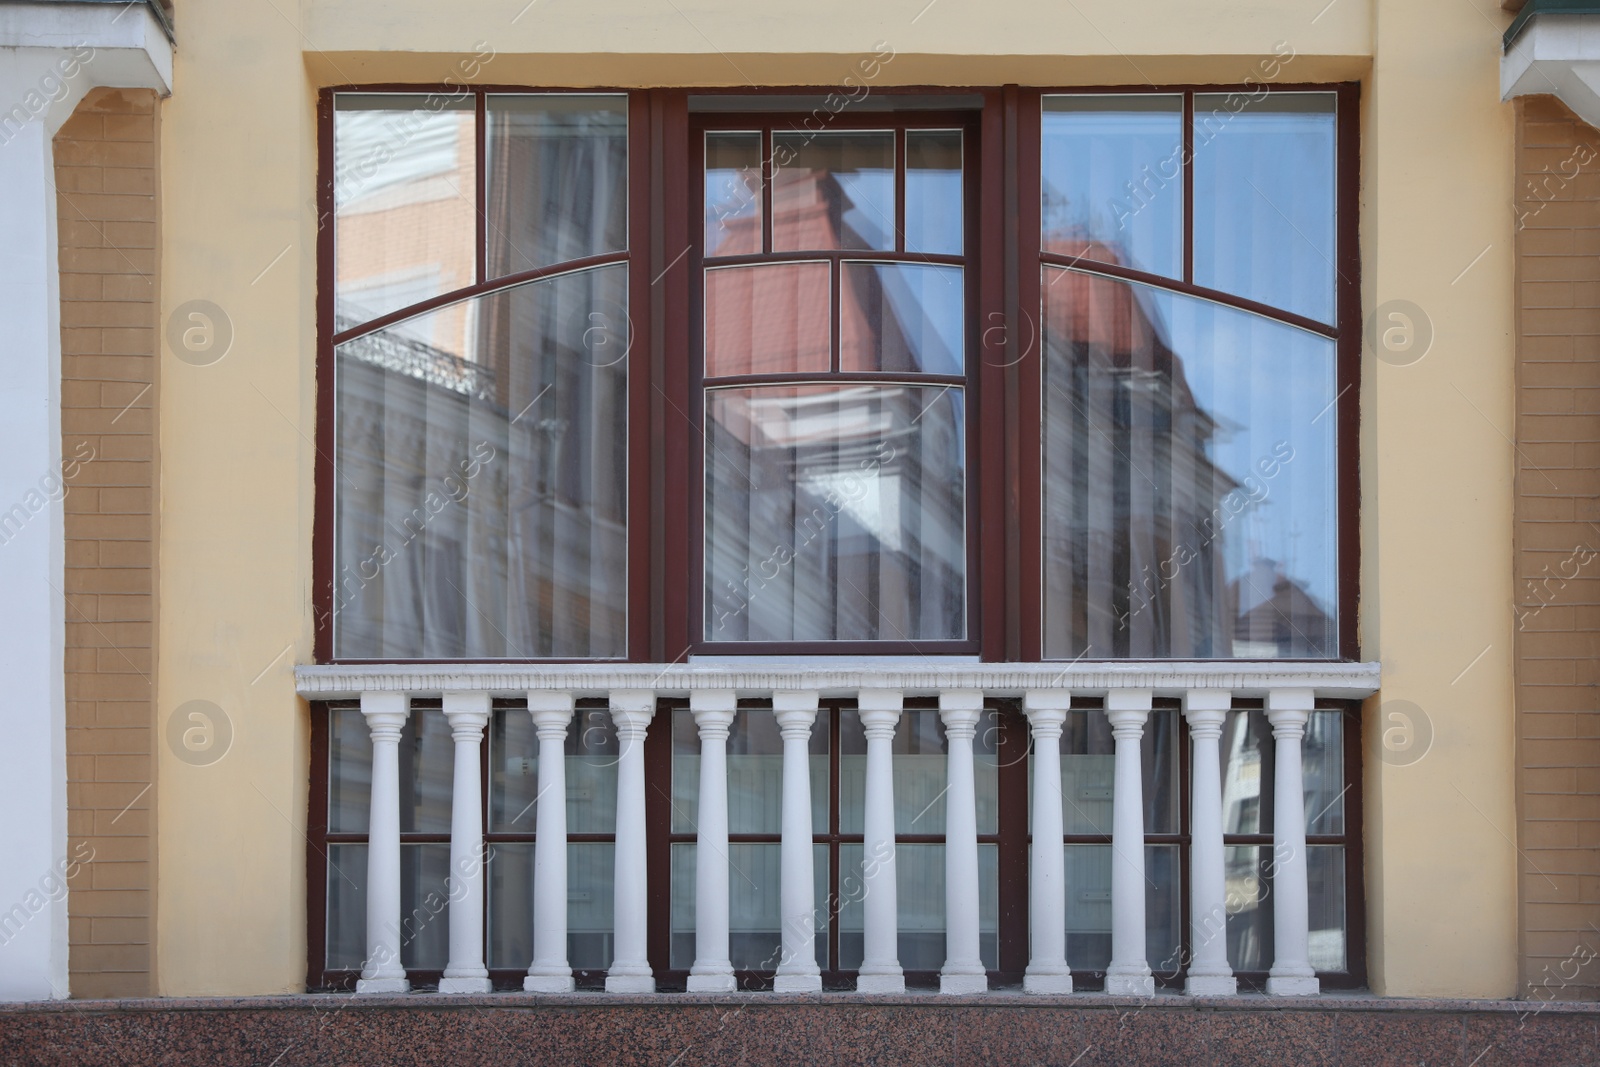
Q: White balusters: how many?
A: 12